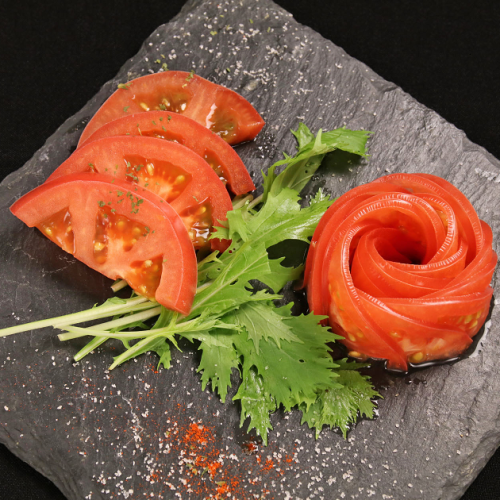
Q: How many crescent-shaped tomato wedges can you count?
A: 4